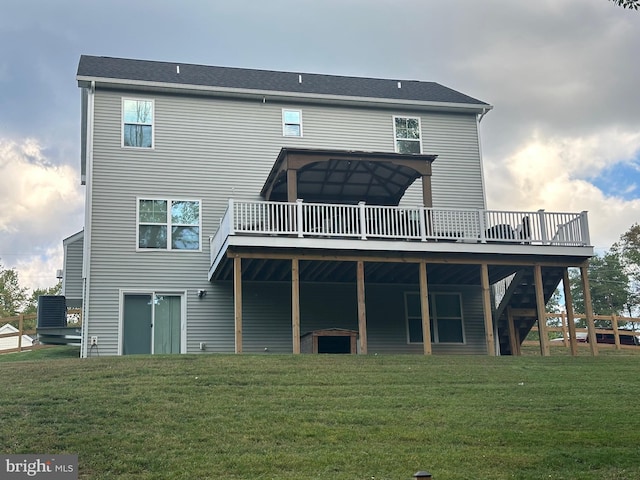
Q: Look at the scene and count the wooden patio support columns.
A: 8